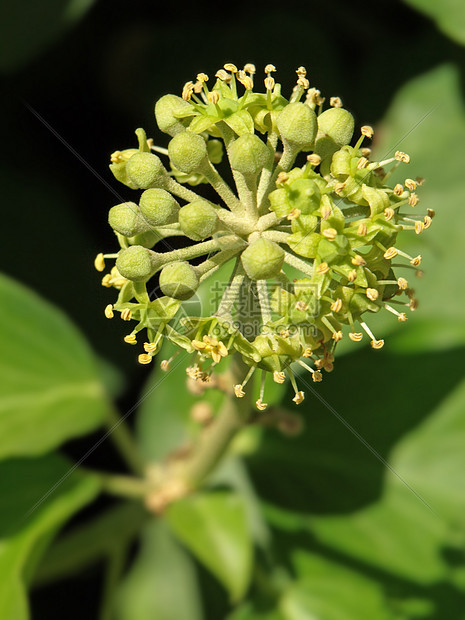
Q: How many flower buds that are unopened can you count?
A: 12